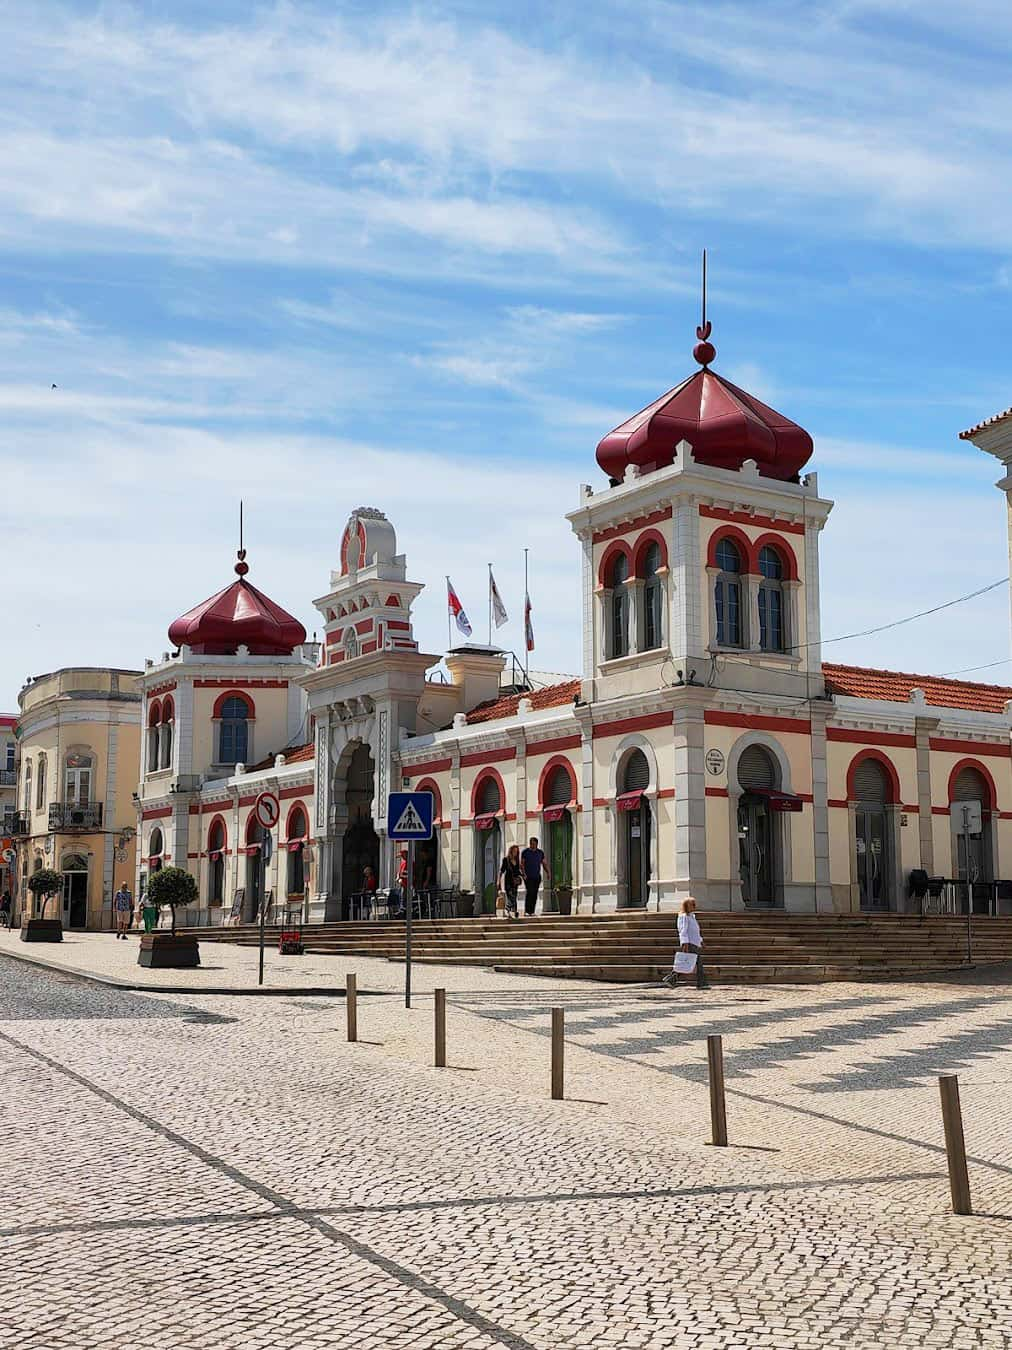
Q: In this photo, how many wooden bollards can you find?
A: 5